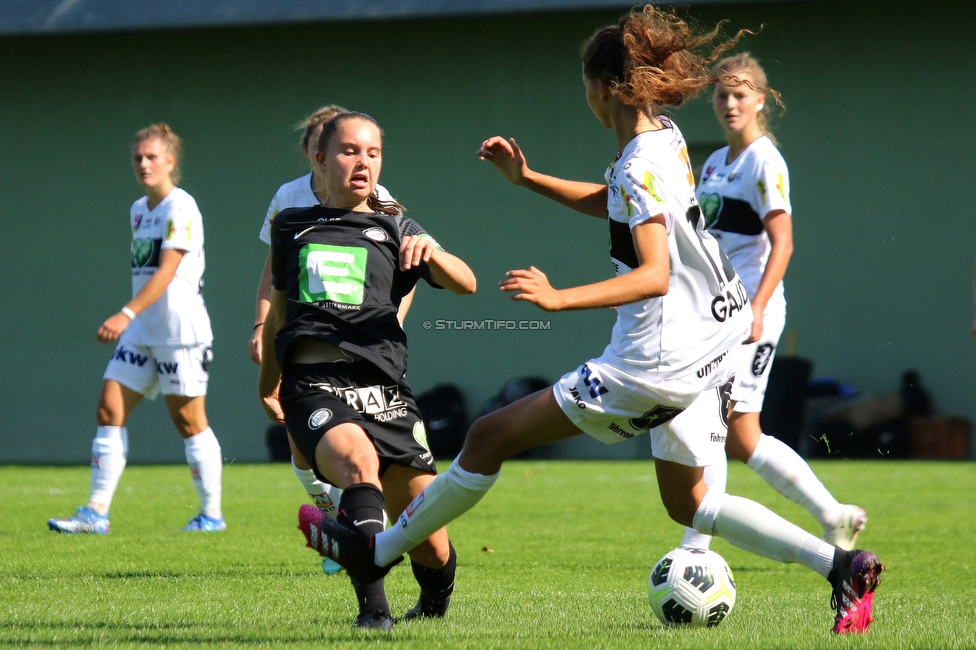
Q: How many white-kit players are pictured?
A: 4